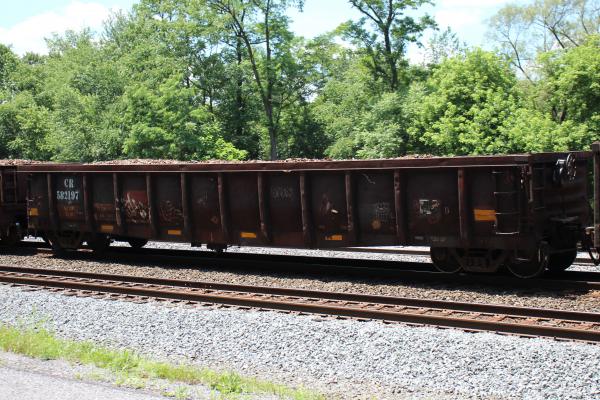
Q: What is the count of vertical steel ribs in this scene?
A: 11